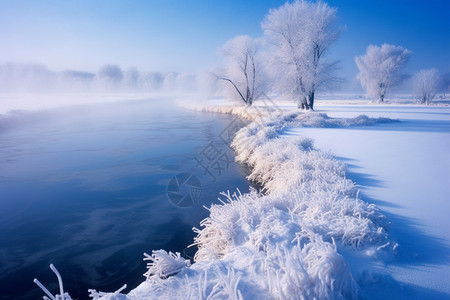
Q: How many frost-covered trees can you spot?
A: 4